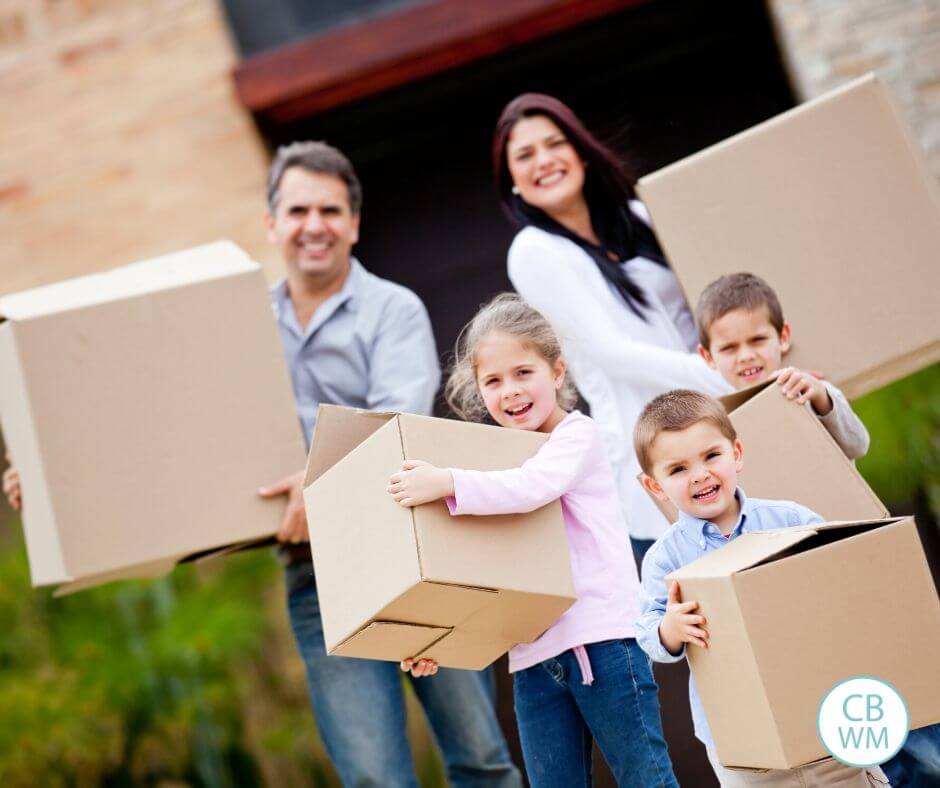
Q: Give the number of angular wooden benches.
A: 0